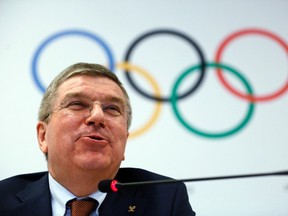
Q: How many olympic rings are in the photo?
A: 5